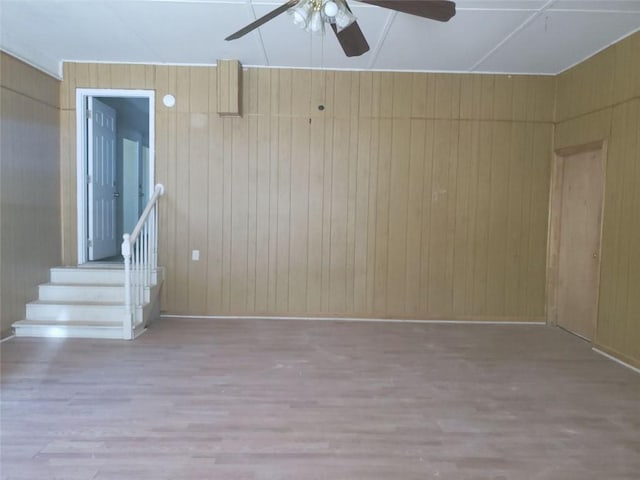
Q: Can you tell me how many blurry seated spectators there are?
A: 0